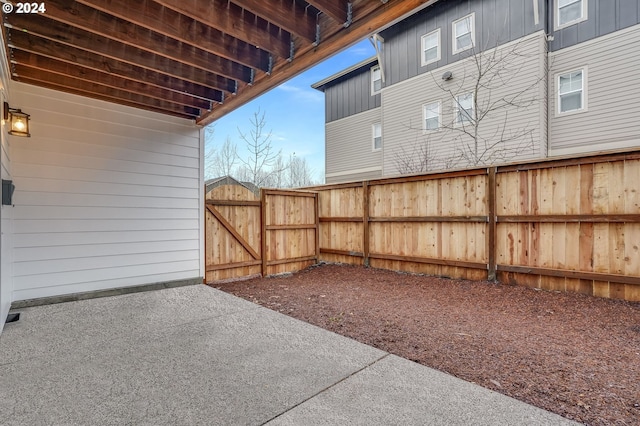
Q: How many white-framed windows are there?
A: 8